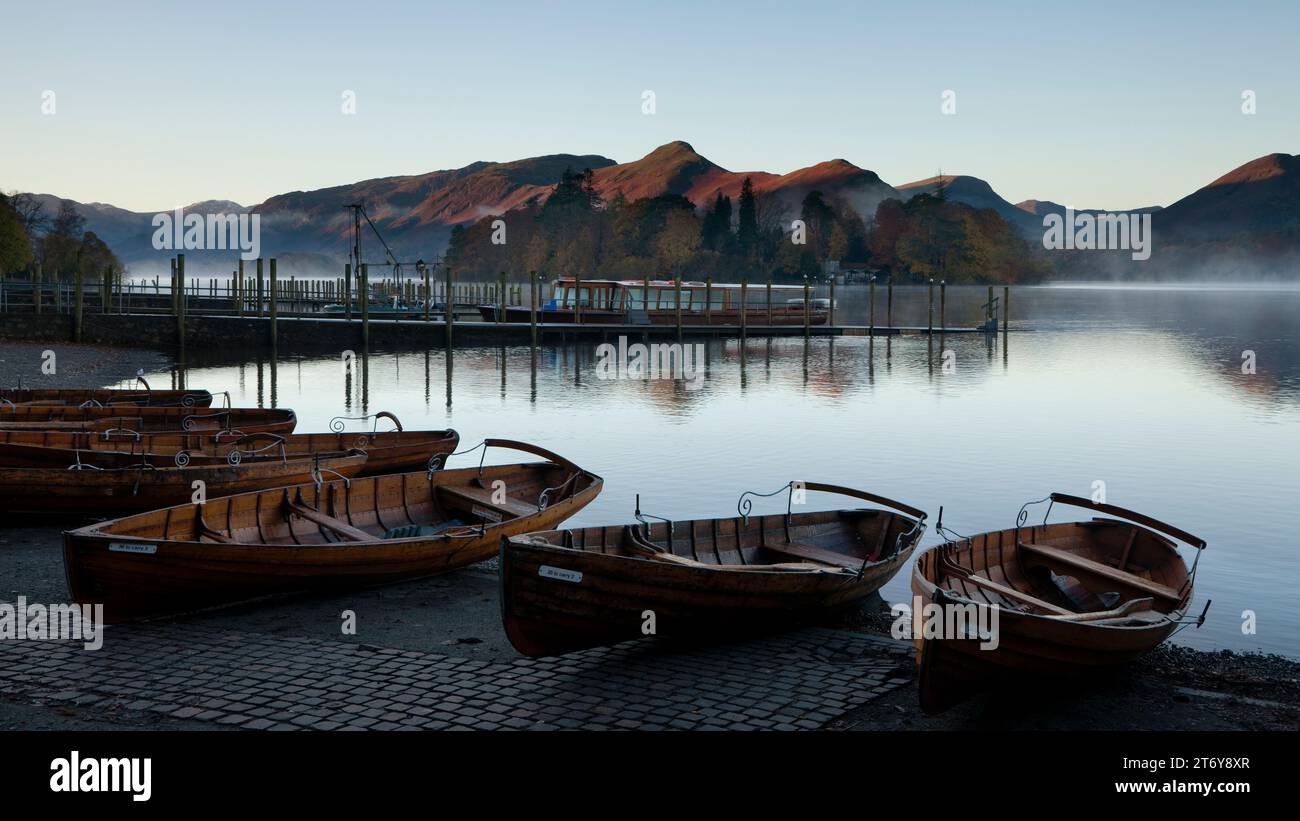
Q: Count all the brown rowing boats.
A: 7